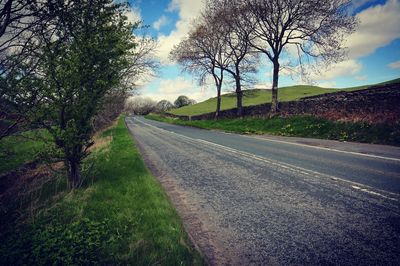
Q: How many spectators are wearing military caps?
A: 0